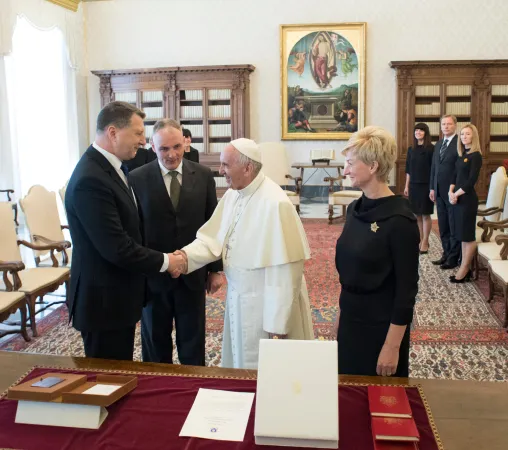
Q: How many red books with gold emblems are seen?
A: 2